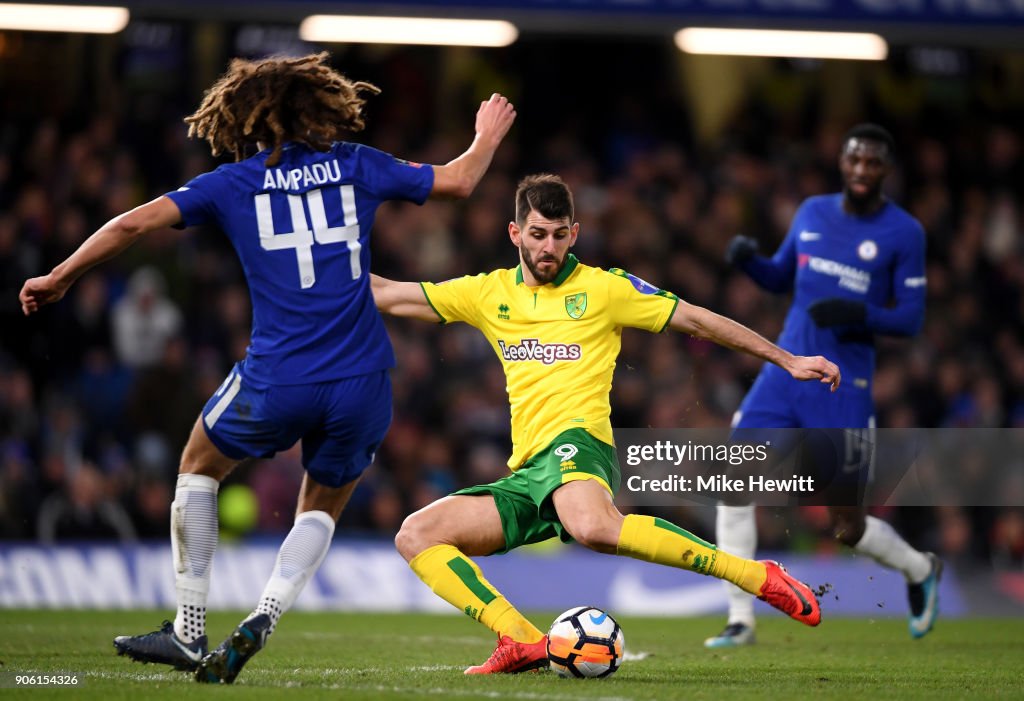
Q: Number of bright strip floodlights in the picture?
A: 3